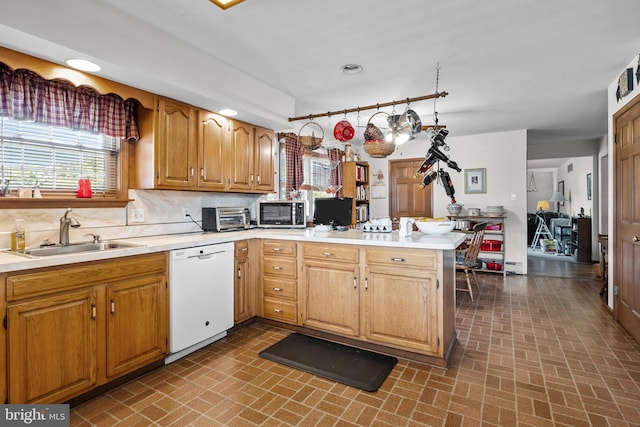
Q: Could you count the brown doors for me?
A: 2